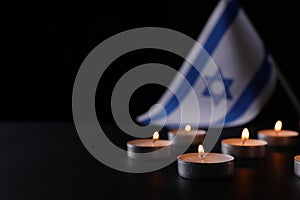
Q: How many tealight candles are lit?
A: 5